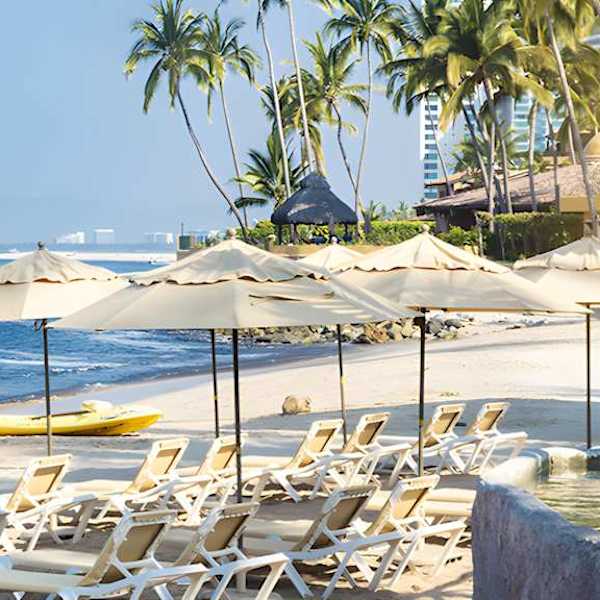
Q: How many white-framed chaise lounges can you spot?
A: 11